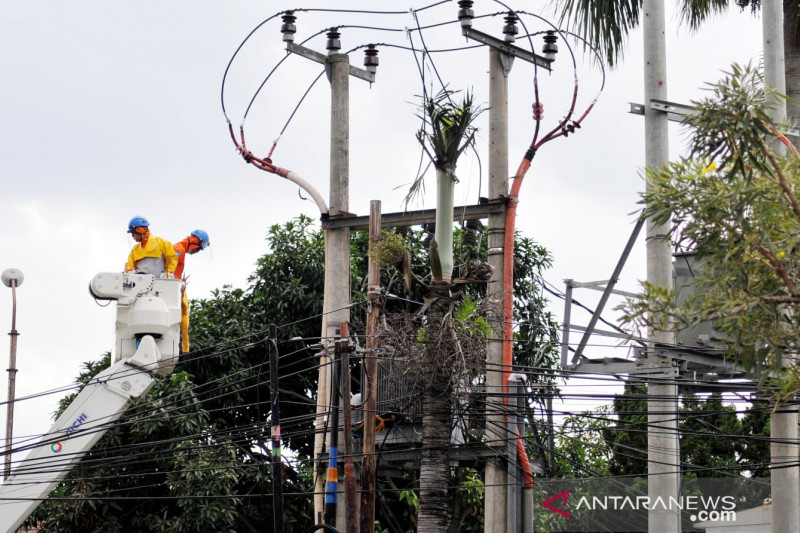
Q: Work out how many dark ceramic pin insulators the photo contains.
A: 6